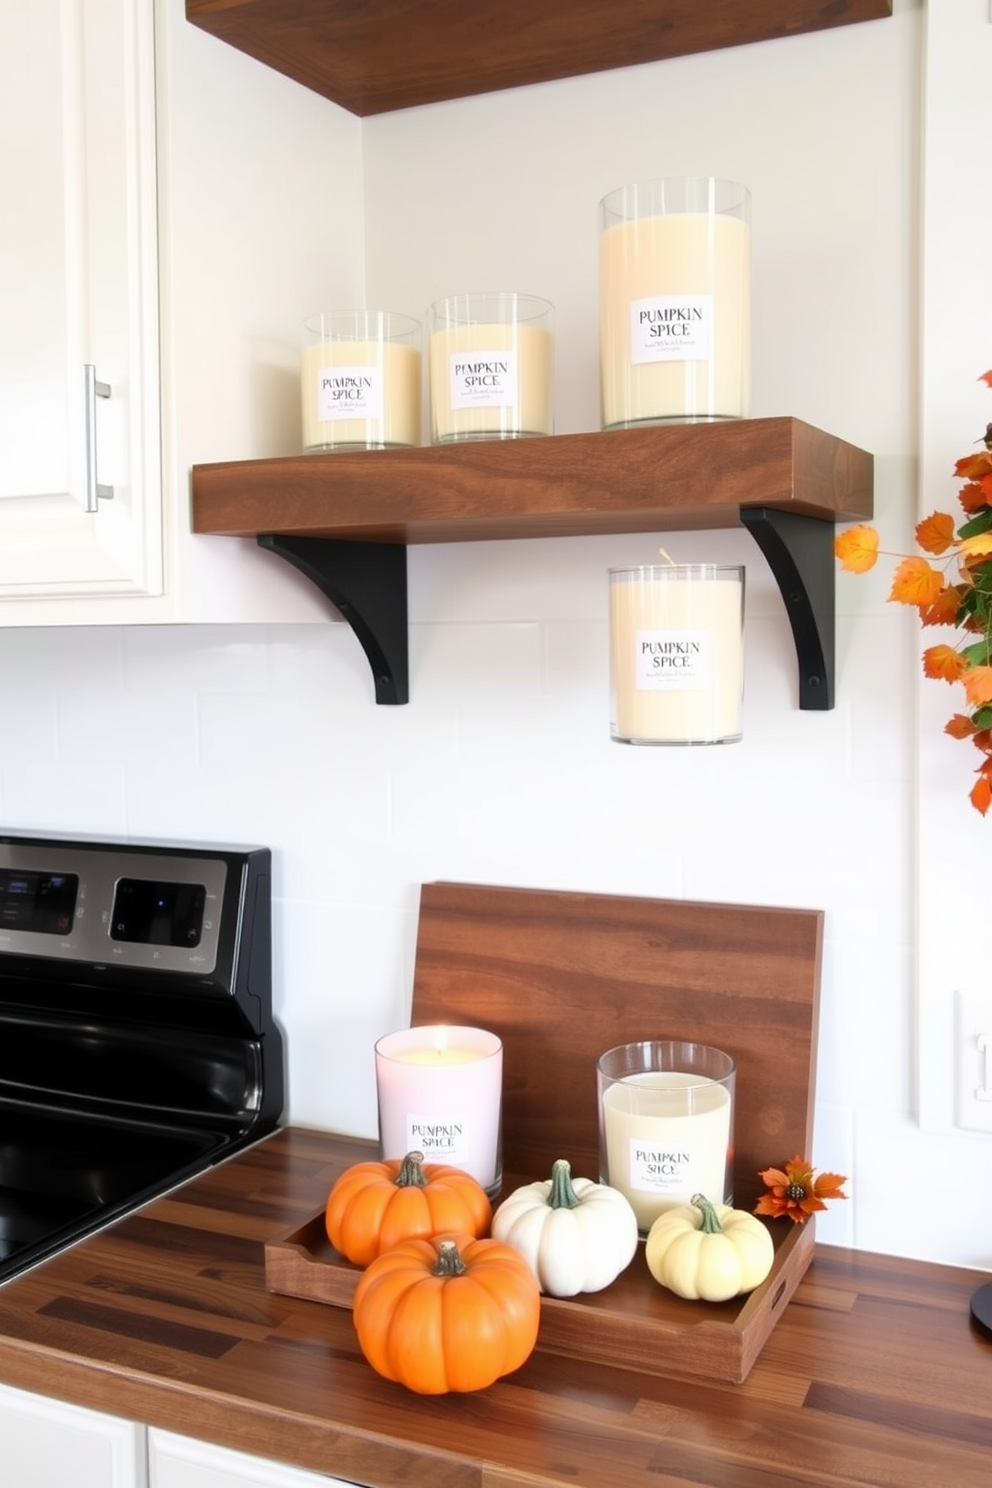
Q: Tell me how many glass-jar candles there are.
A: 6